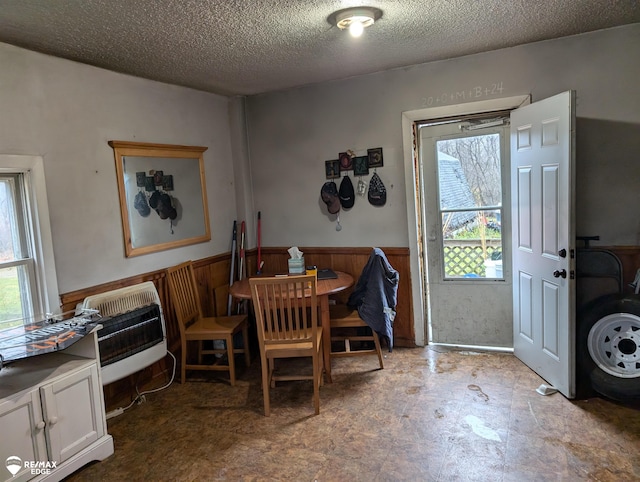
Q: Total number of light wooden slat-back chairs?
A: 3